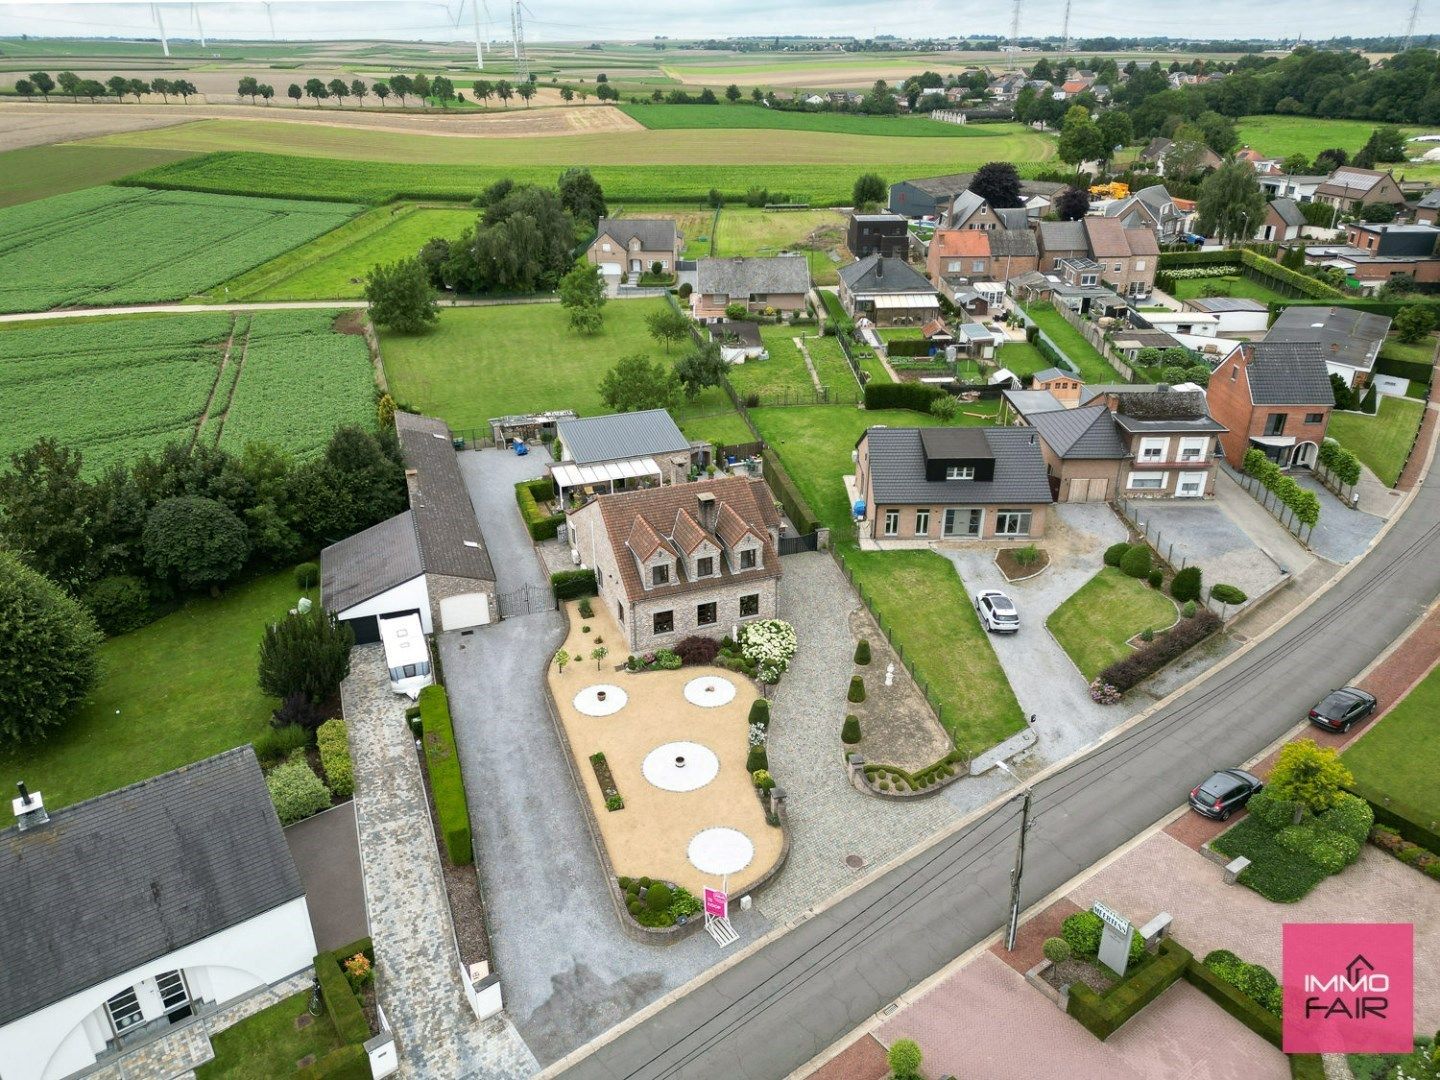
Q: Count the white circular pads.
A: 4